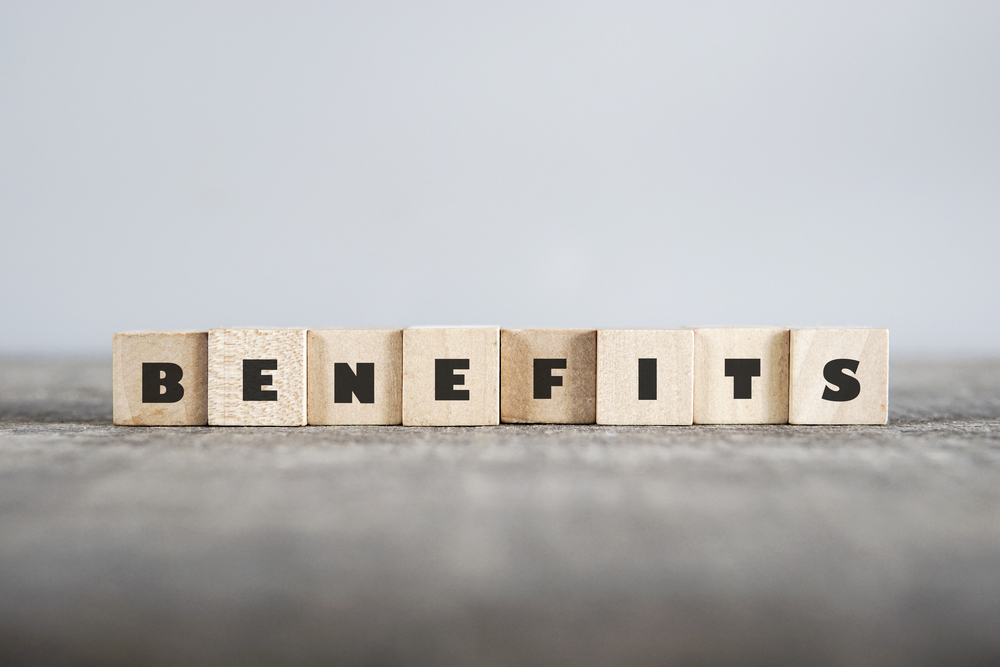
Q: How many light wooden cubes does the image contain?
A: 8